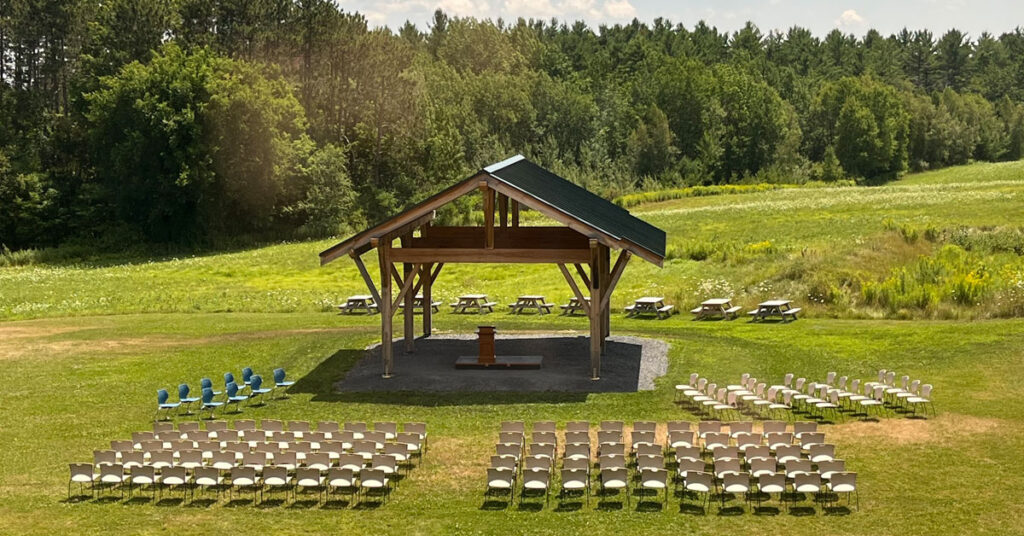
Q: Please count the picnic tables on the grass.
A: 8